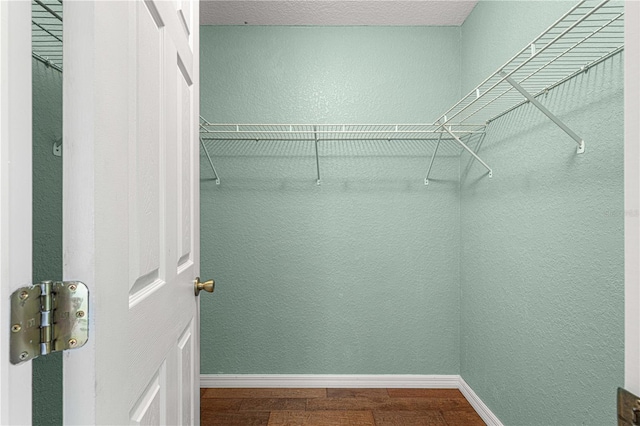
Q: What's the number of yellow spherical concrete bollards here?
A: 0